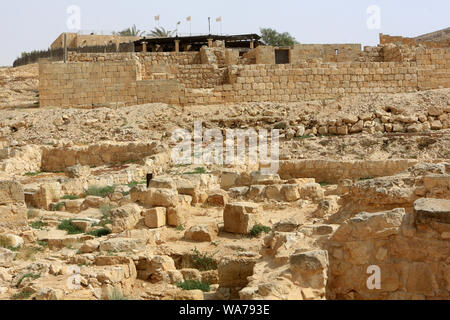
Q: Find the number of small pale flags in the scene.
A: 3